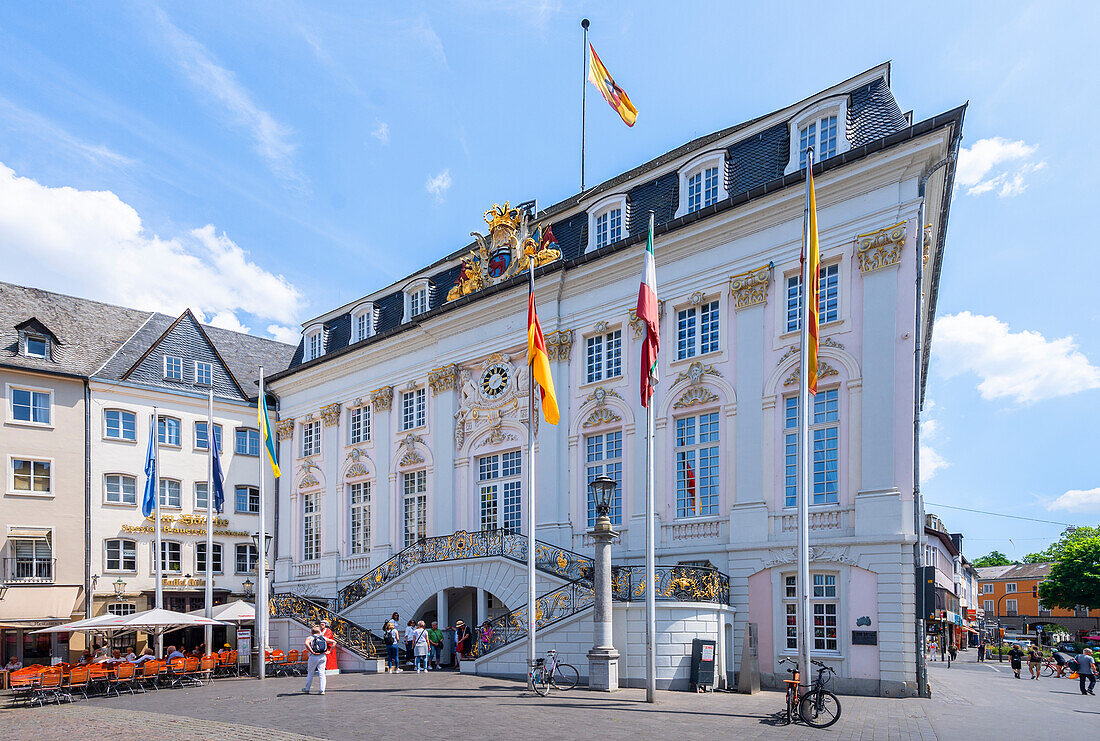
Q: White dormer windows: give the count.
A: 6